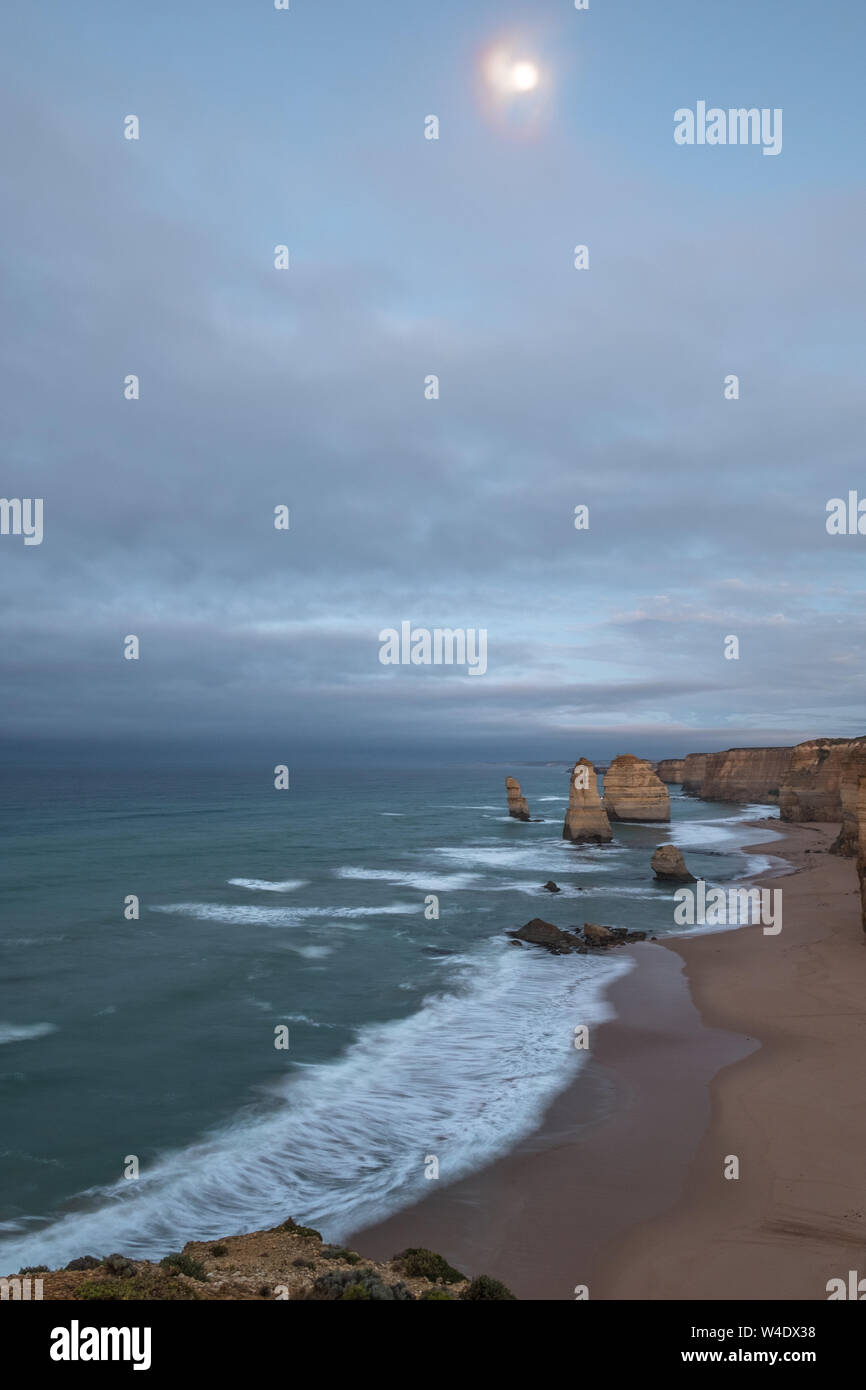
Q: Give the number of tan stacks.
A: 4